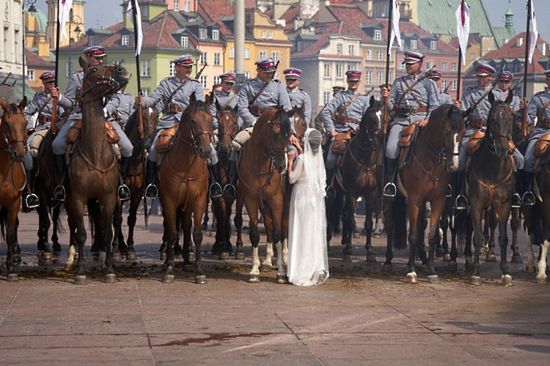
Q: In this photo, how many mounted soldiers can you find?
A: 13